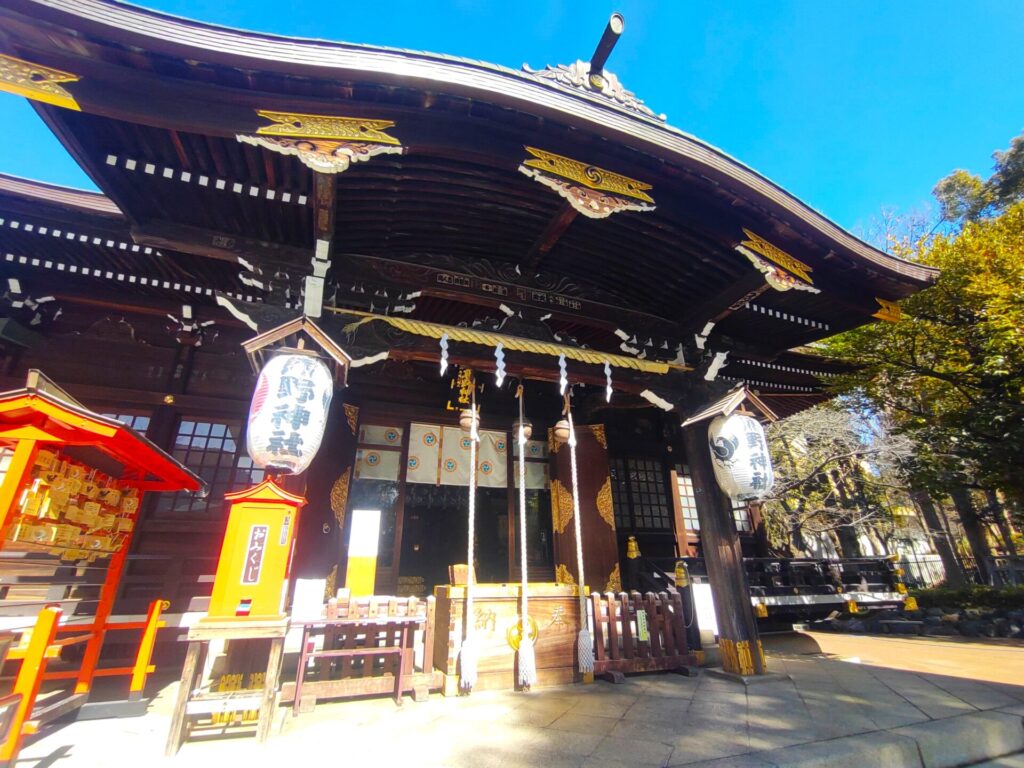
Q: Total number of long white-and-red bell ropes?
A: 3